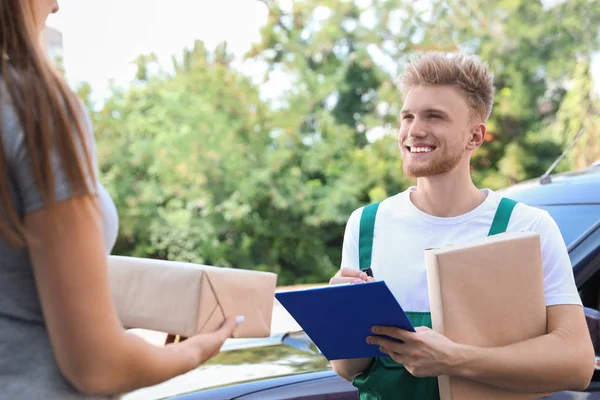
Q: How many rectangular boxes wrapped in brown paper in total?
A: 2